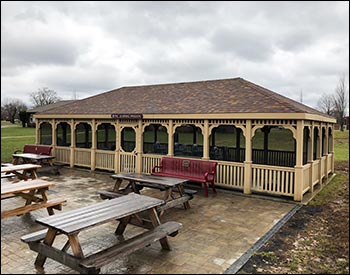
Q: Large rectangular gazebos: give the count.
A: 1